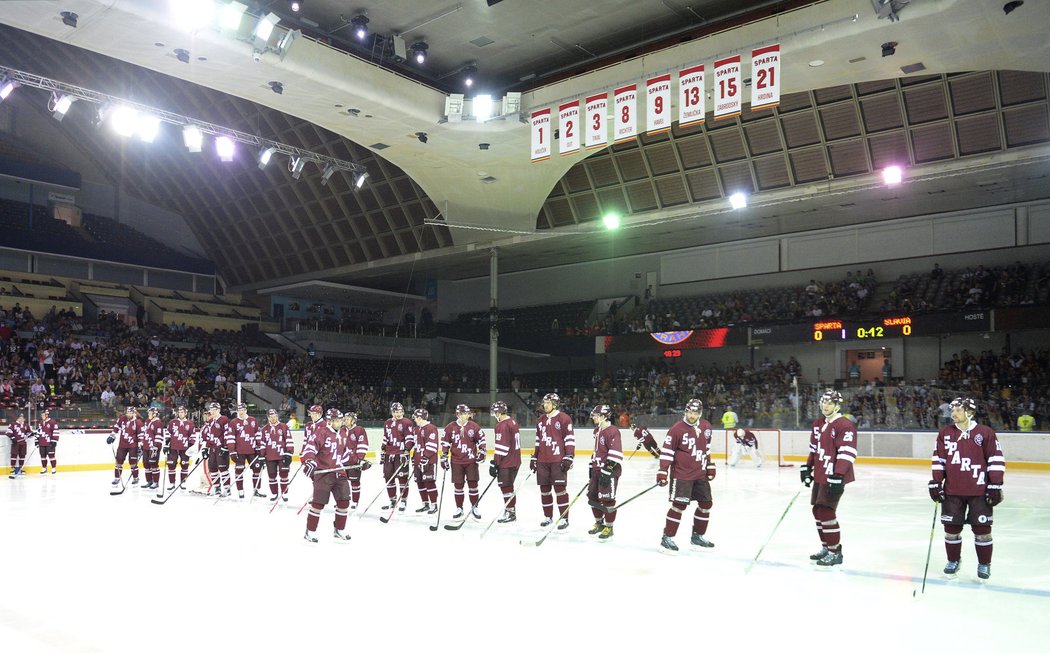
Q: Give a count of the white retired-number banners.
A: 8